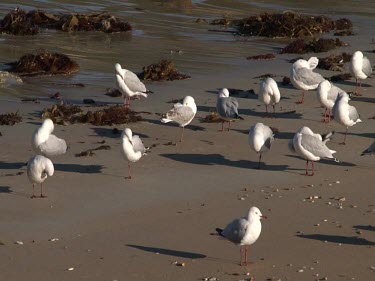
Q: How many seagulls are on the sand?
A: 15